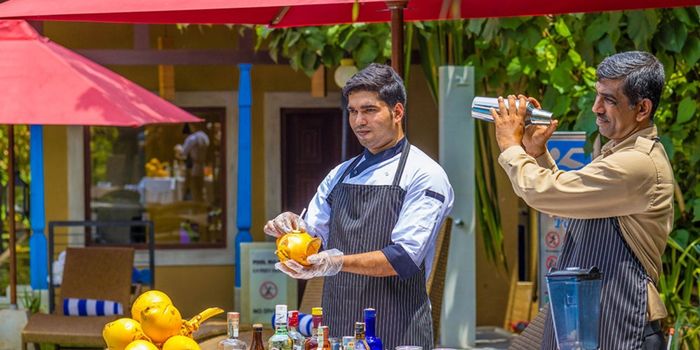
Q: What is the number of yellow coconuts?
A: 6